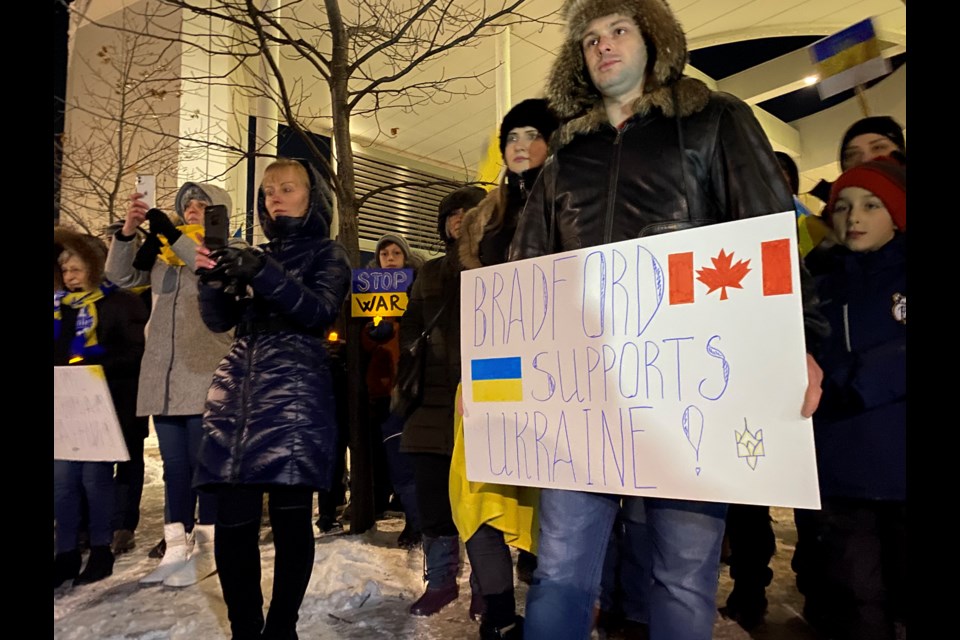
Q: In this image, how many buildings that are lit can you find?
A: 1